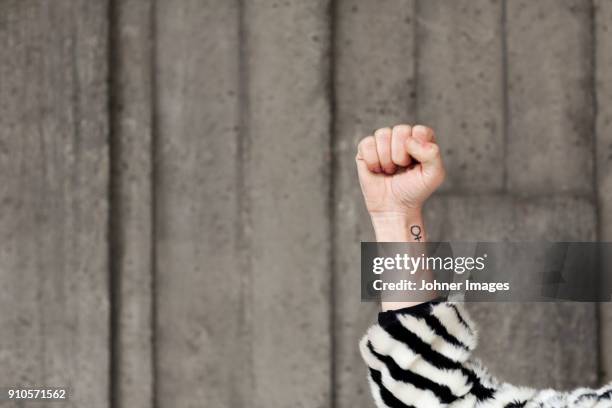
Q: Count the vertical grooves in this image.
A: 7